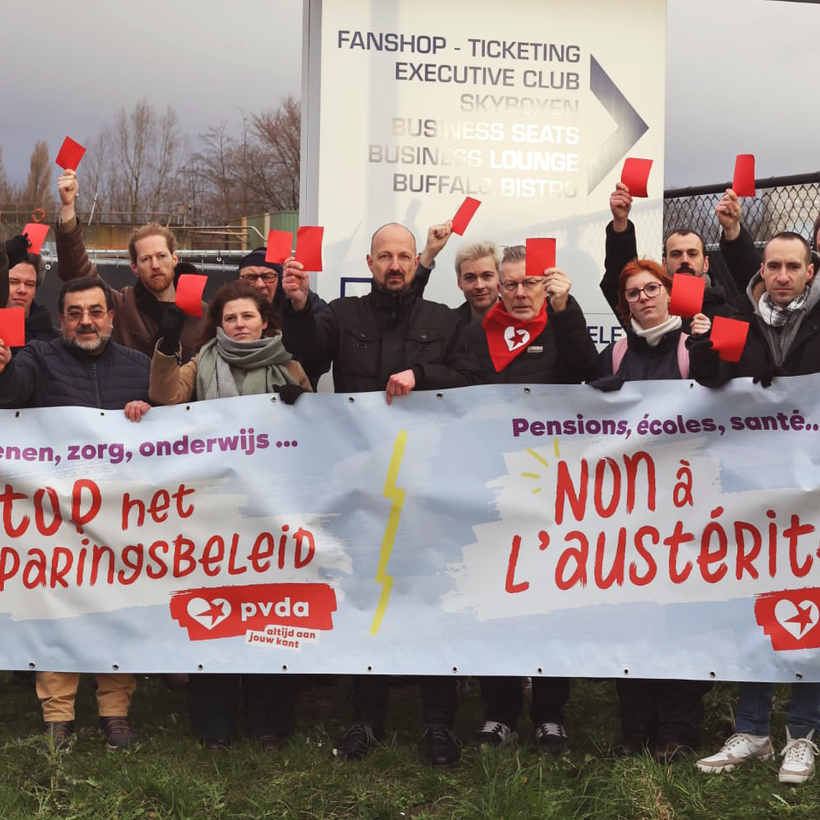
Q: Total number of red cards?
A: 12